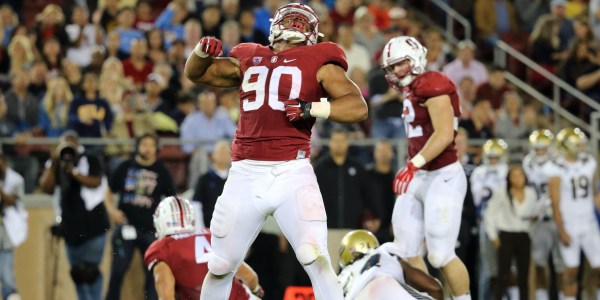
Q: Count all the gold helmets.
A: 4